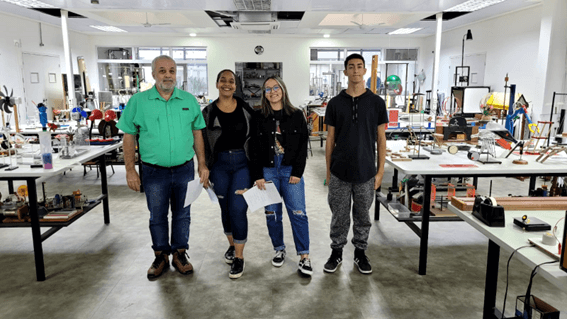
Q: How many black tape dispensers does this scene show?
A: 1